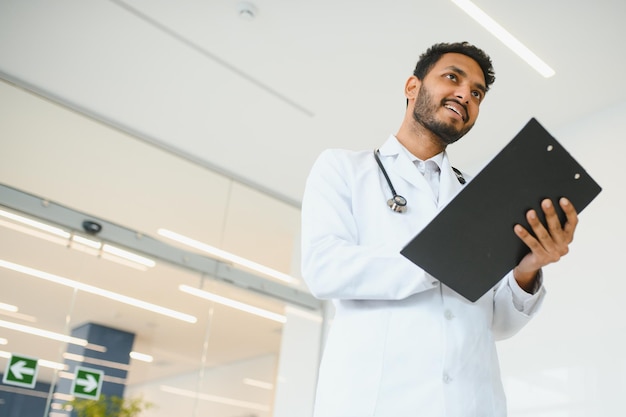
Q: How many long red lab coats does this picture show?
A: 0